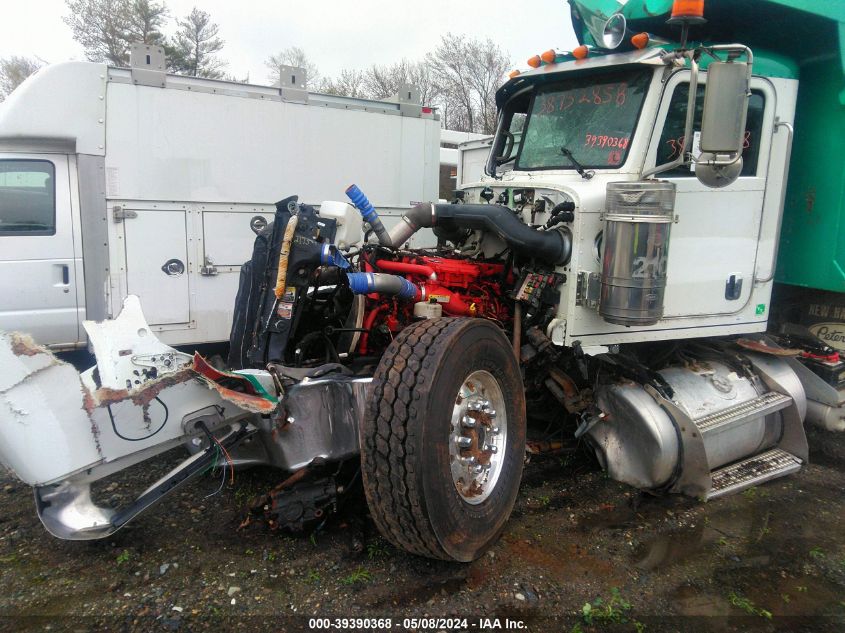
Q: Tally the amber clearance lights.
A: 5